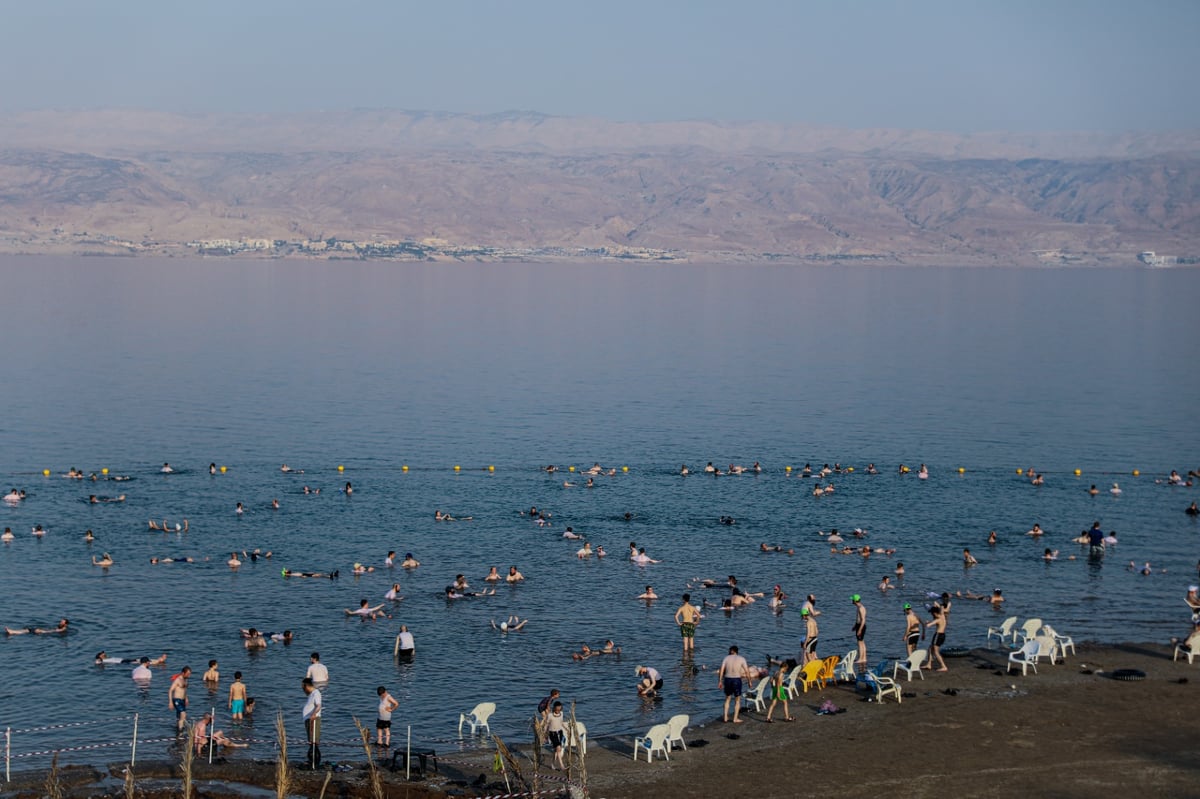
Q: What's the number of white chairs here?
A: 15